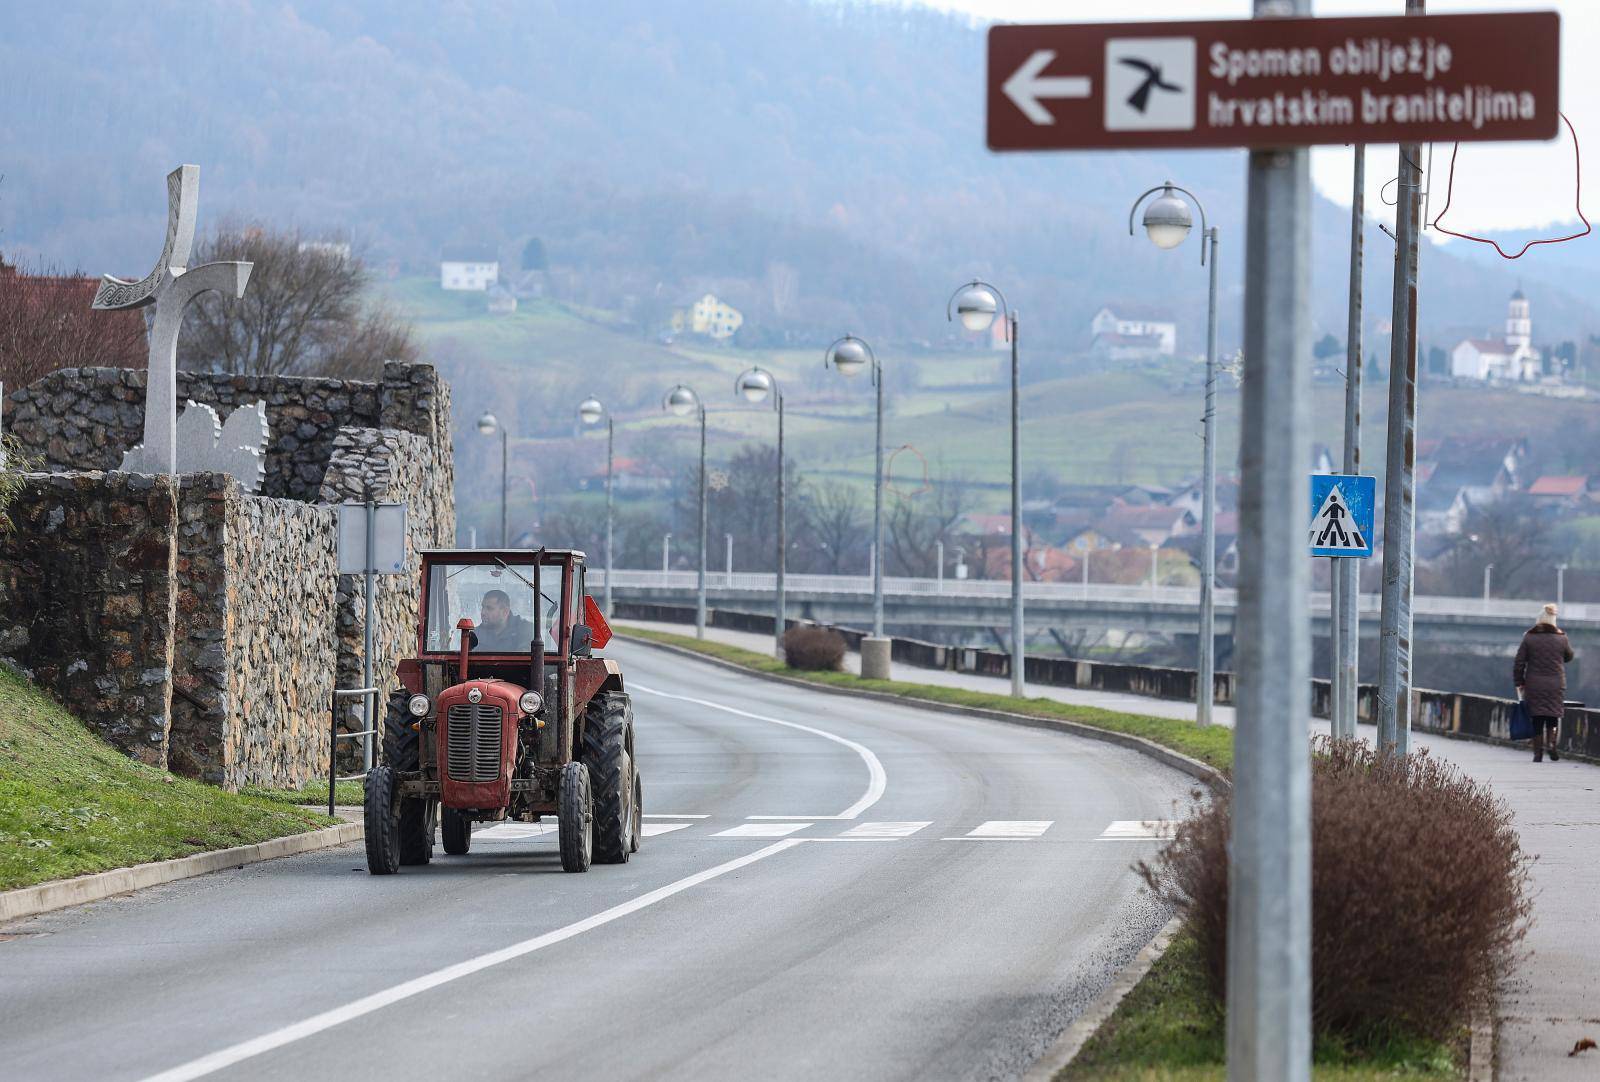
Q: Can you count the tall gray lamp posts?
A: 7